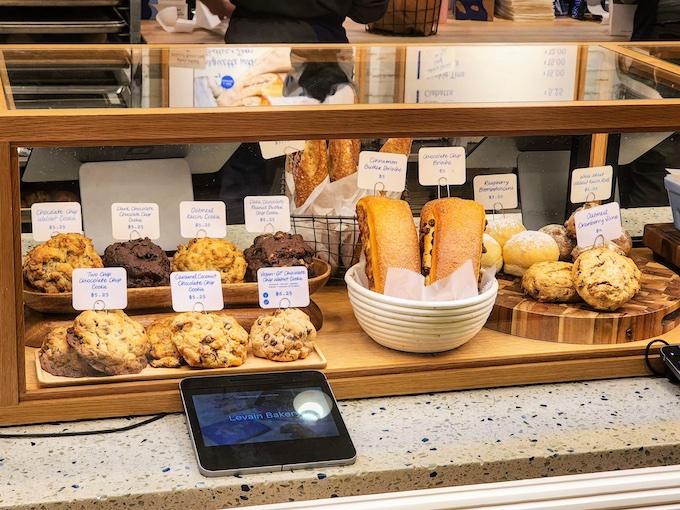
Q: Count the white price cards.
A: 13